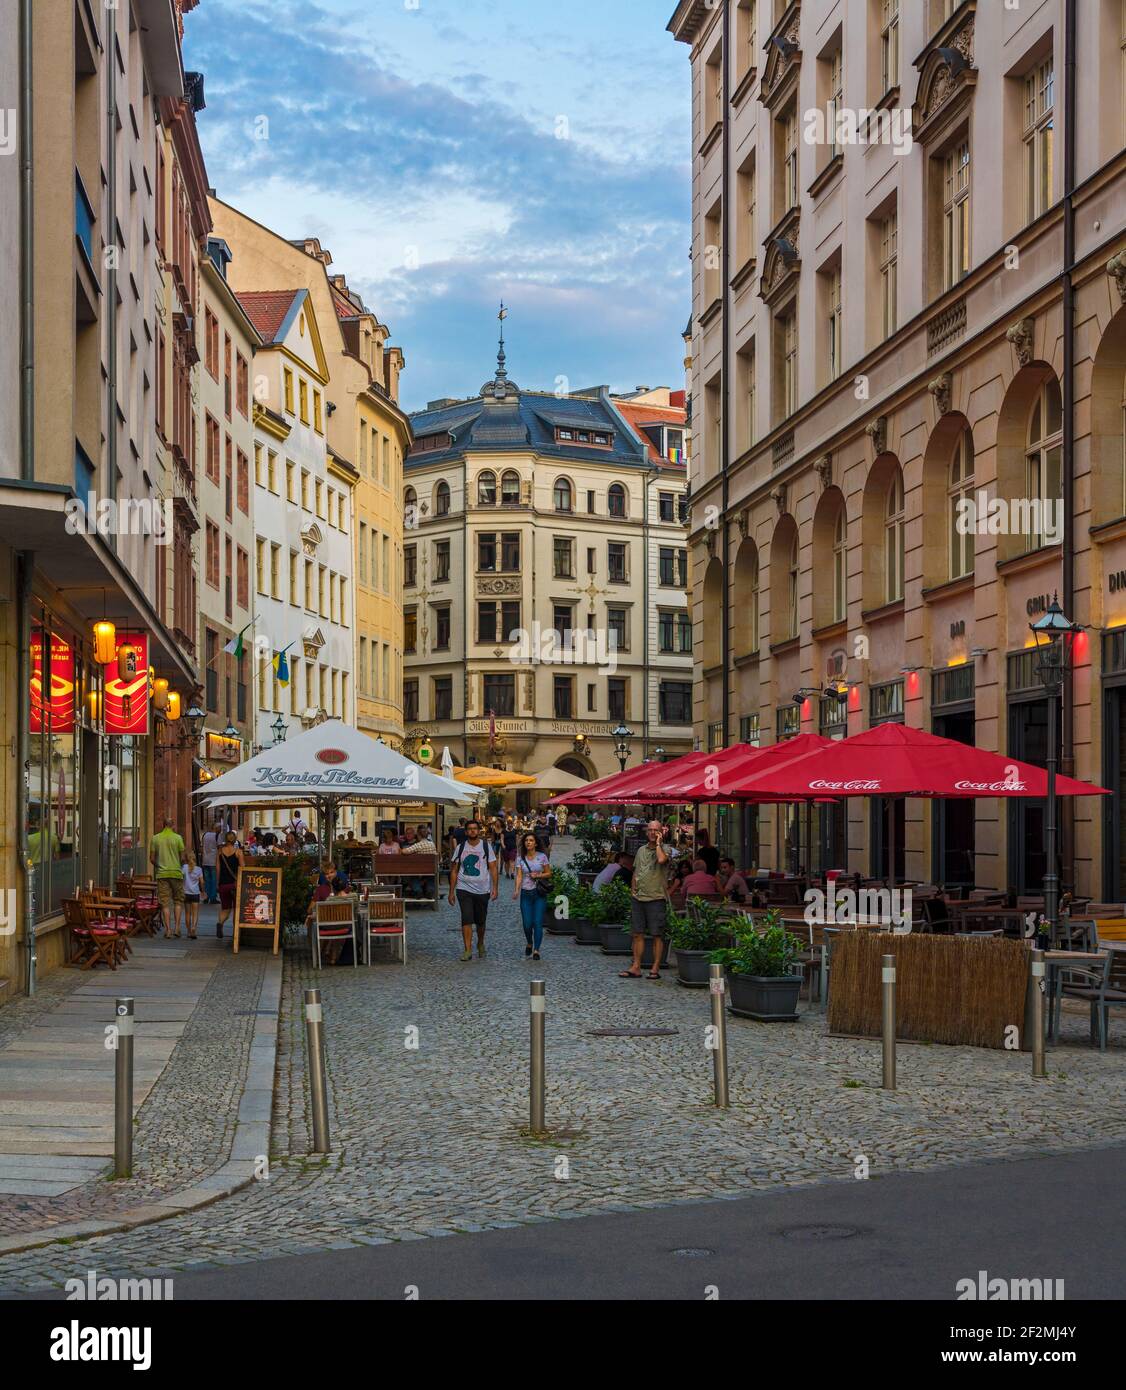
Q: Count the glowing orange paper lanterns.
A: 5